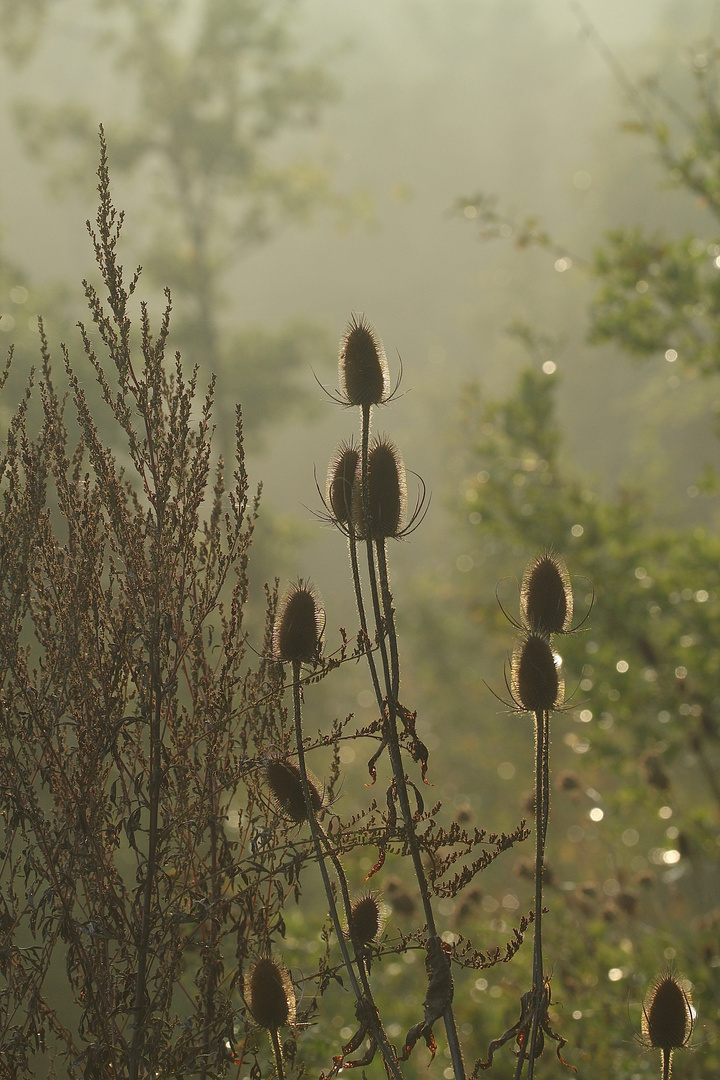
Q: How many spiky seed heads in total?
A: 10